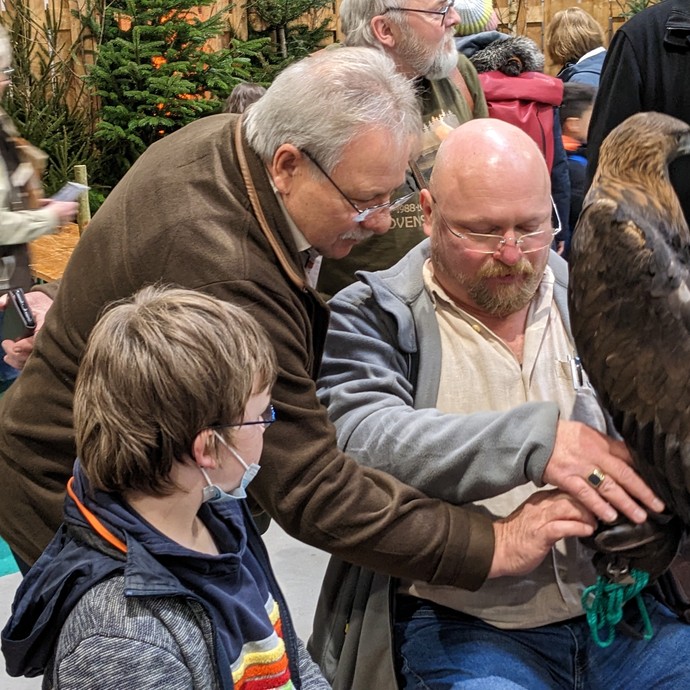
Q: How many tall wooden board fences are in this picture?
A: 1